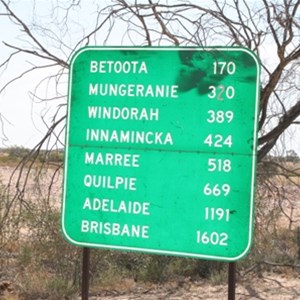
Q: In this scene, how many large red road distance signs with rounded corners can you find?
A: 0